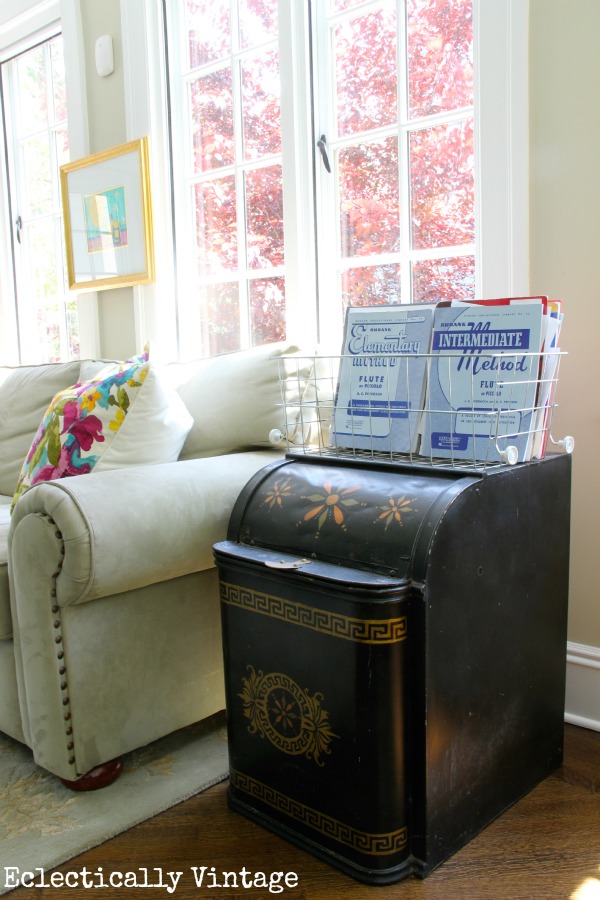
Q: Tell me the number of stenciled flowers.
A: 4